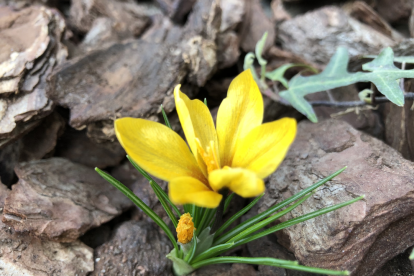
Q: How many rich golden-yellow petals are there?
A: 6